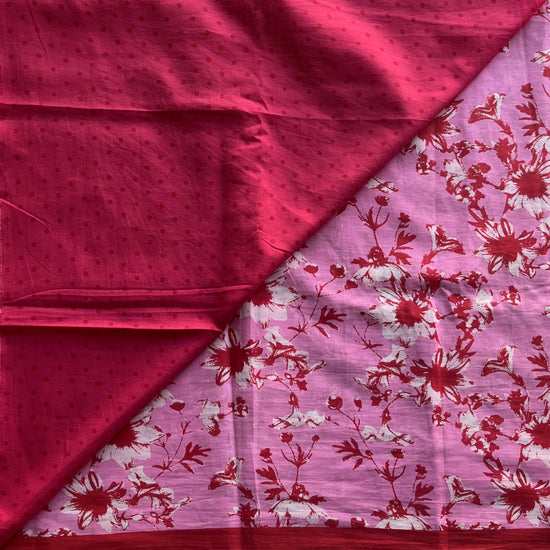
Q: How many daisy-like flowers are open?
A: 11